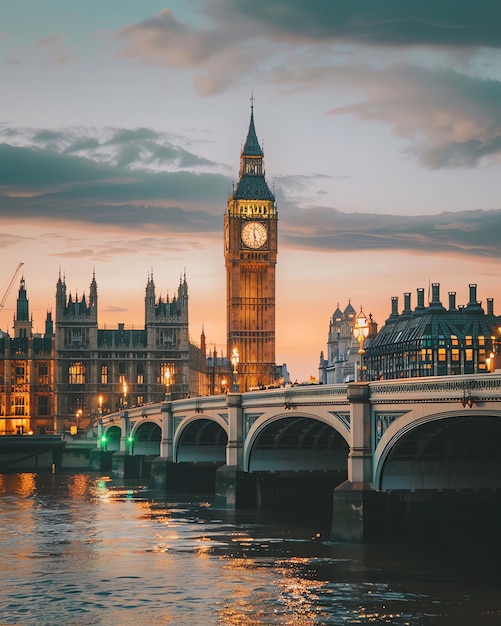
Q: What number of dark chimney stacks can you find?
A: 7